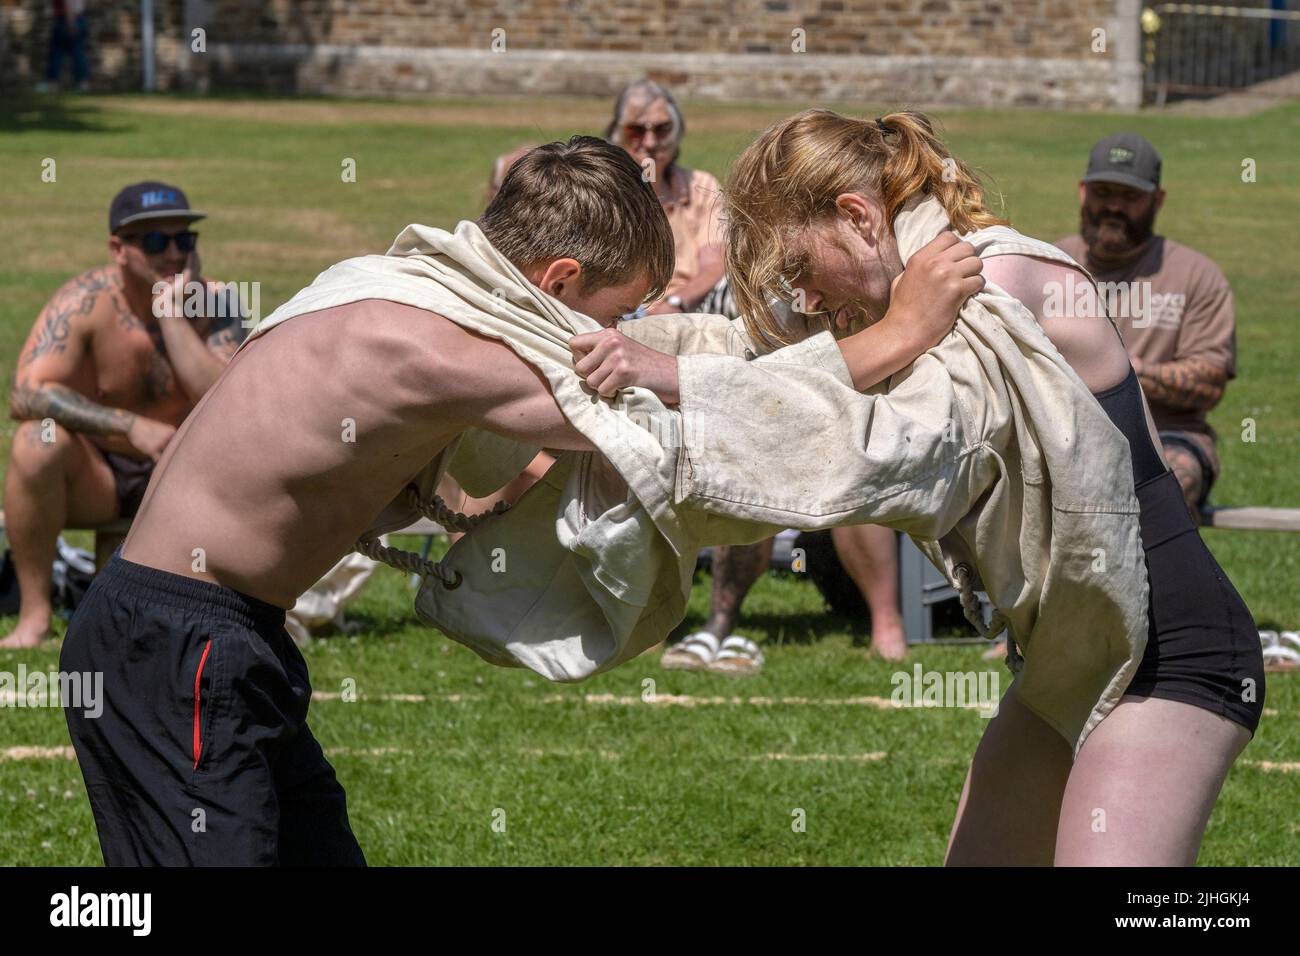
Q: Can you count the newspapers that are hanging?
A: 0